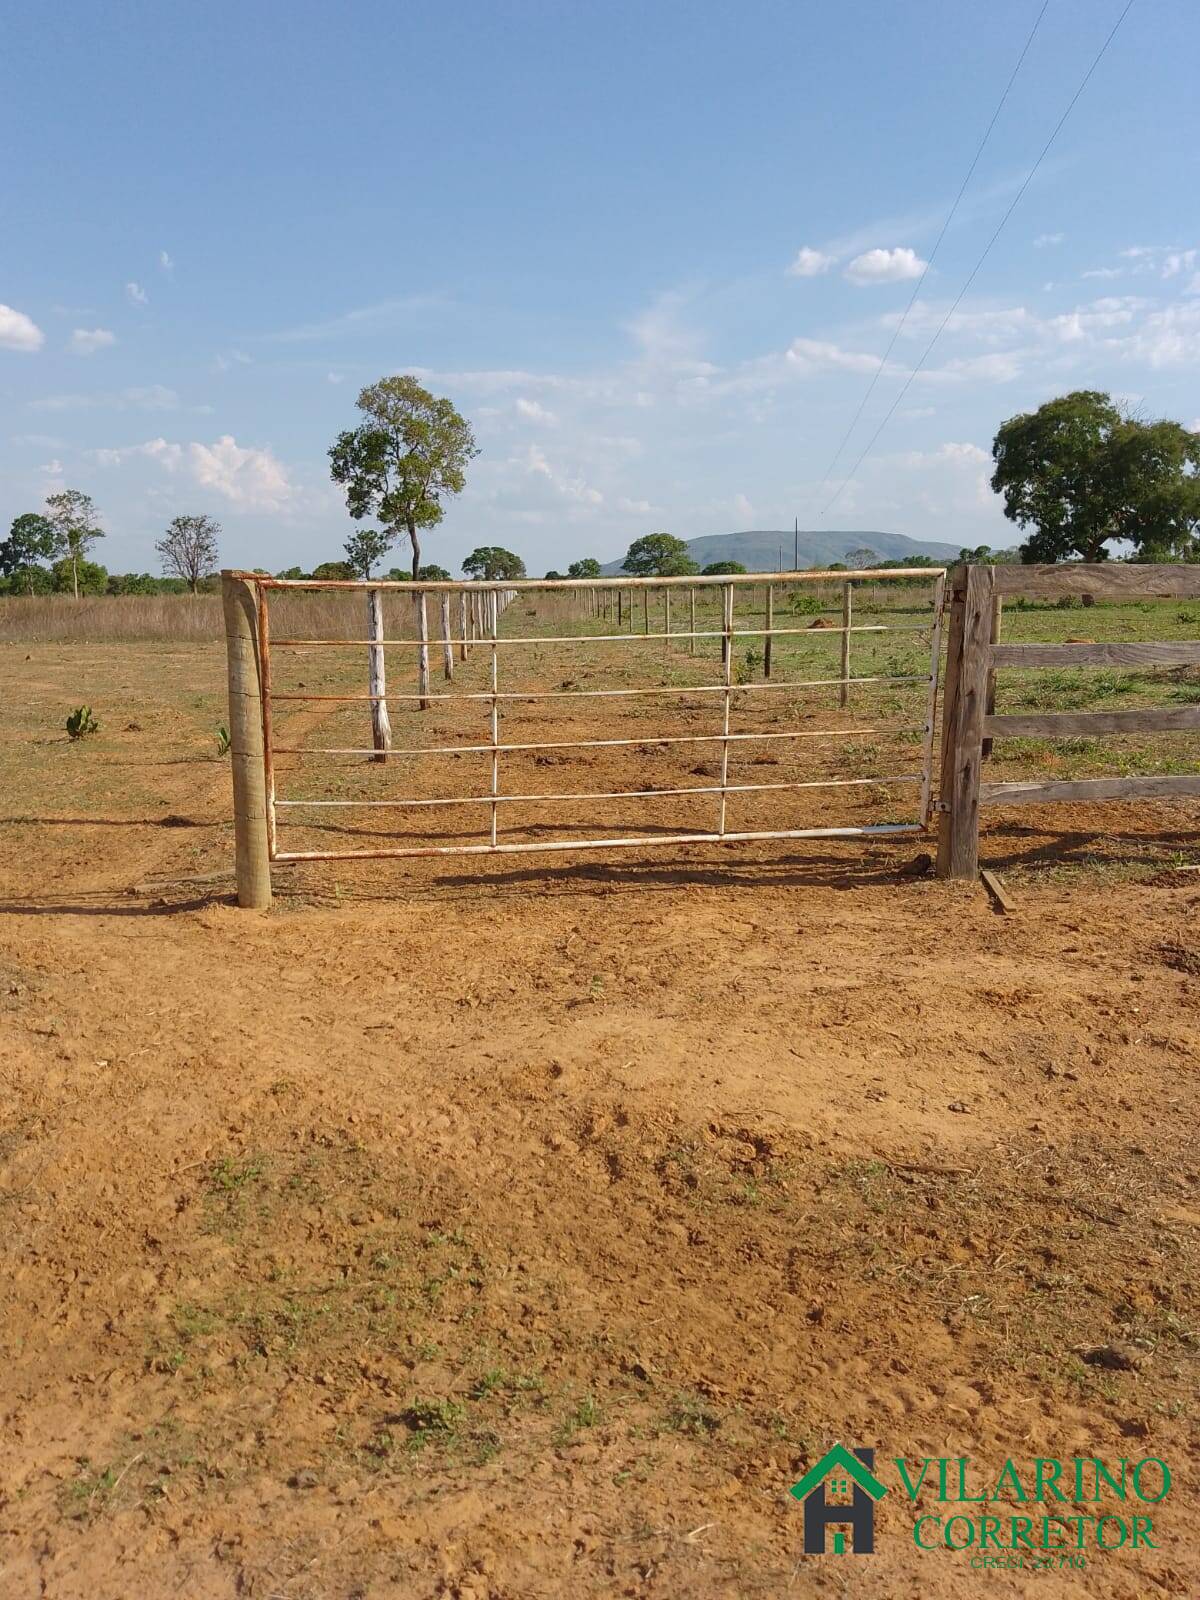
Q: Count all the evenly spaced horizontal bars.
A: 6